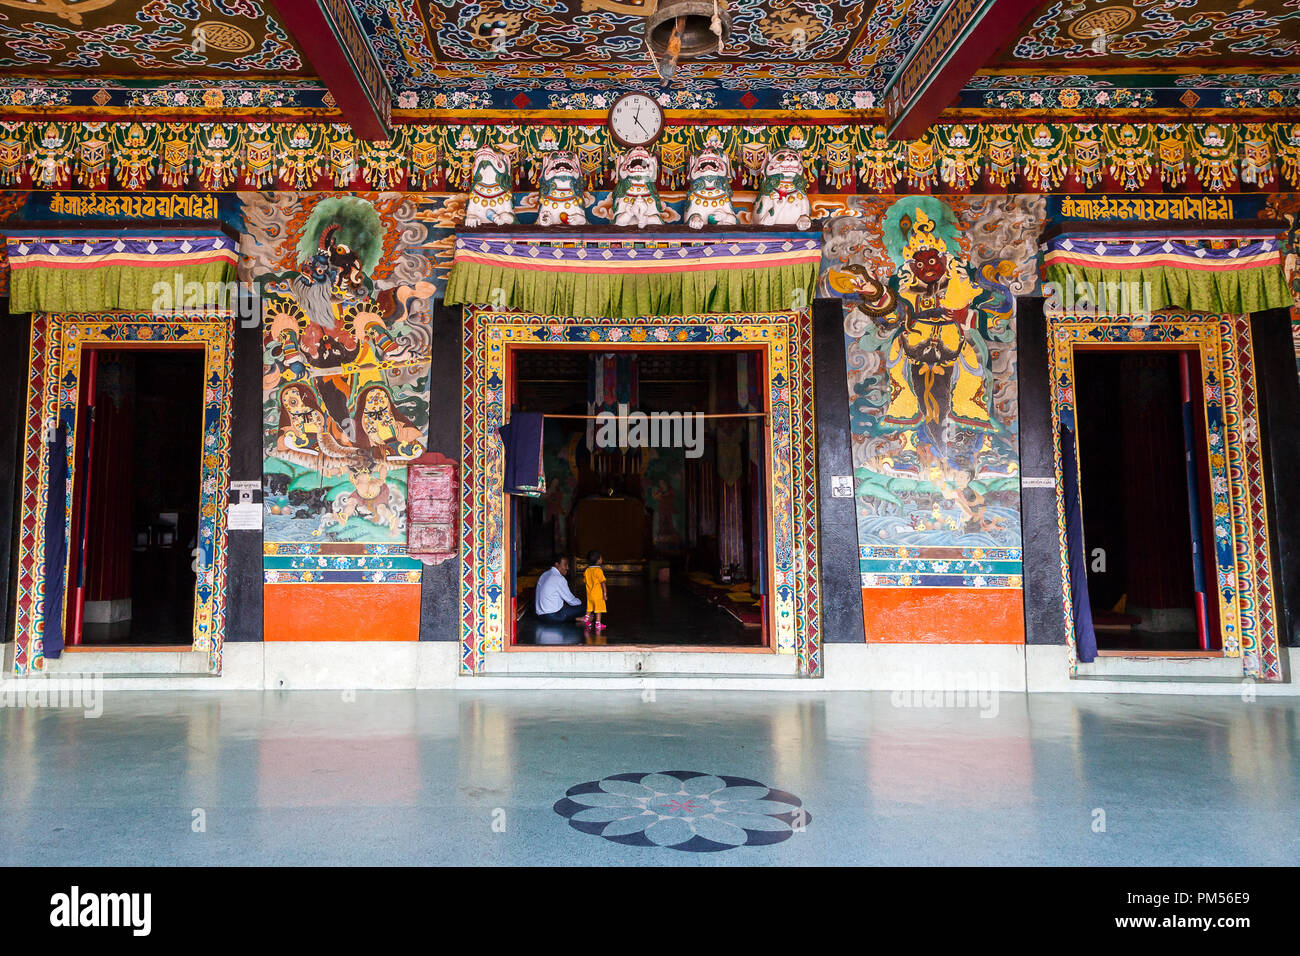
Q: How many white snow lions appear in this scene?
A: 5